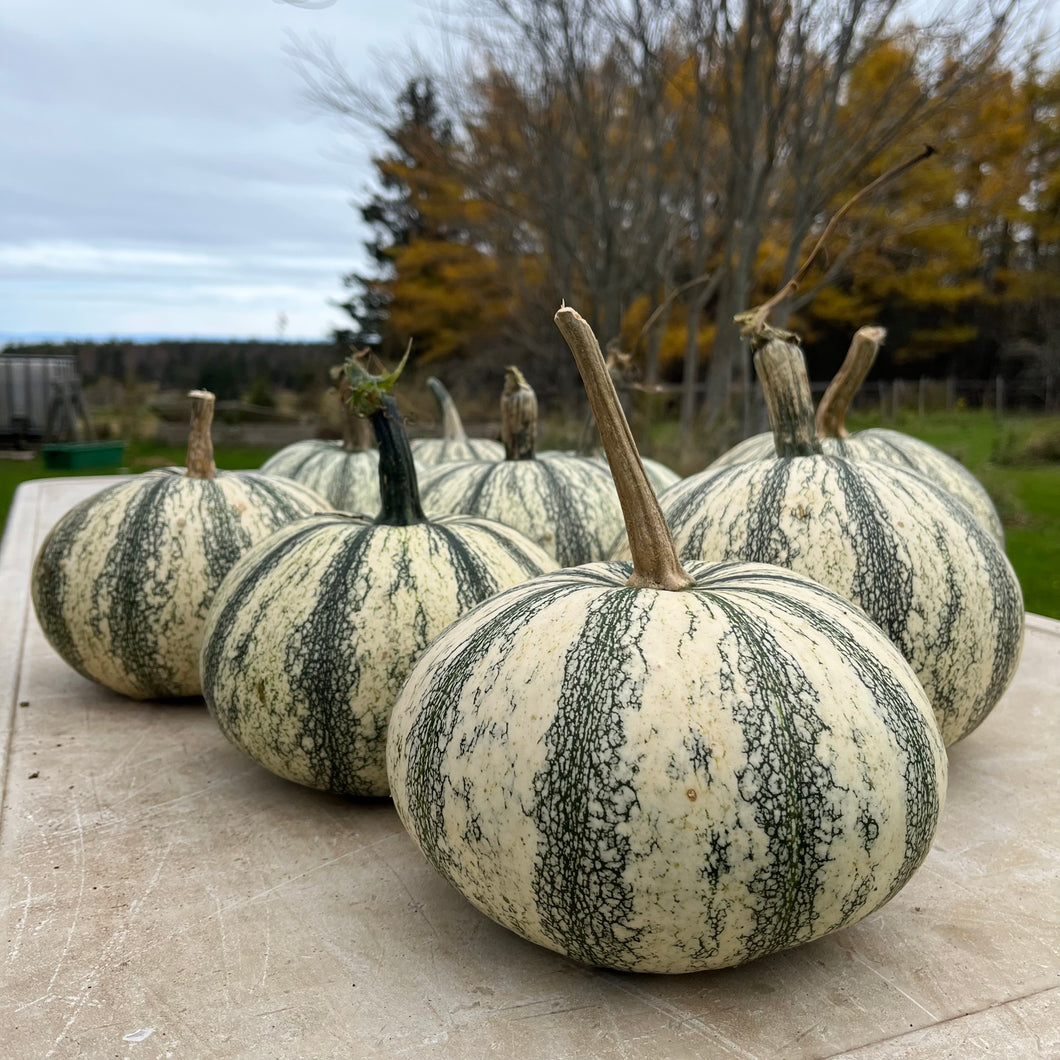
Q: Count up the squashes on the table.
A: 9